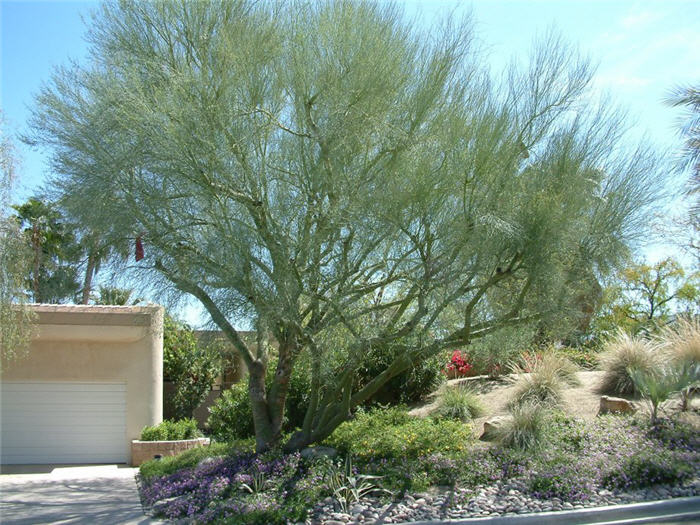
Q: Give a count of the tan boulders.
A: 2